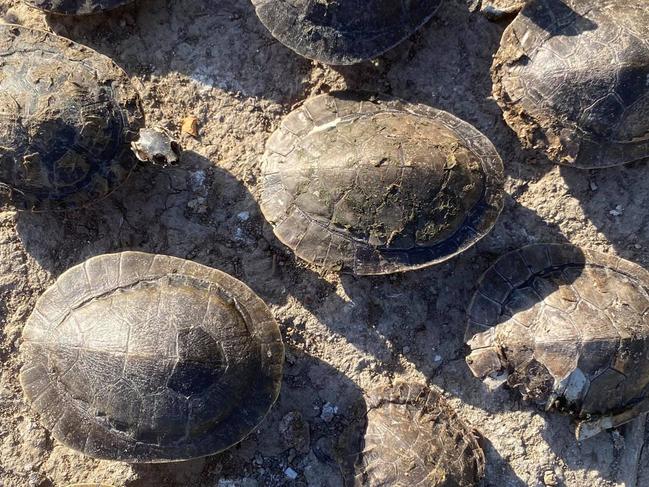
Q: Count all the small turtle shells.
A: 1